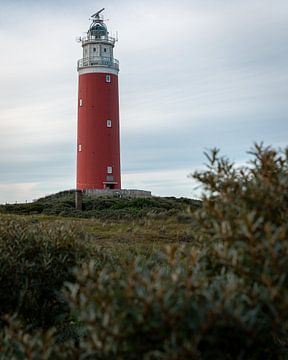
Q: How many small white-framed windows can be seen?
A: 5